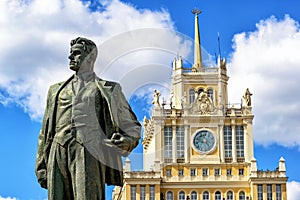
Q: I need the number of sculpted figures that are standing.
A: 3